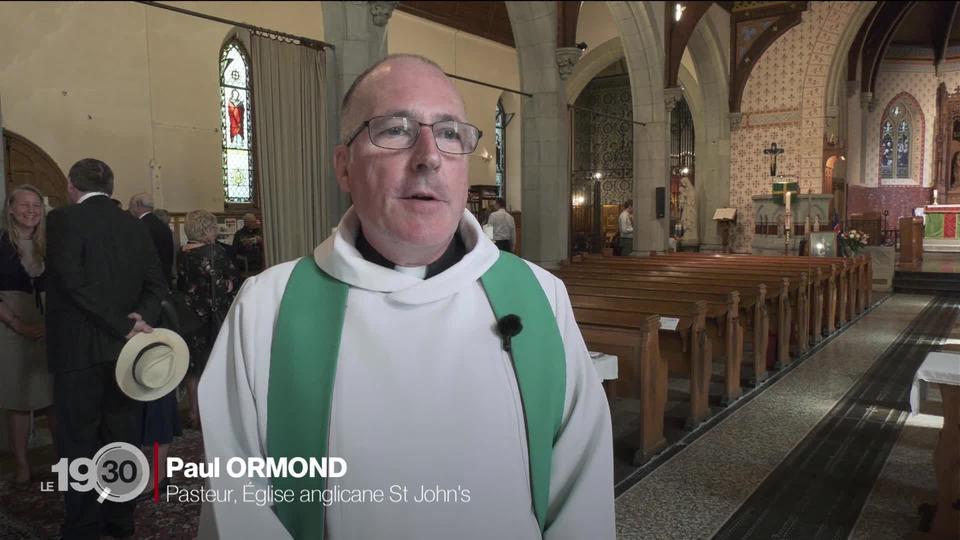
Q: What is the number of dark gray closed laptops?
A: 0